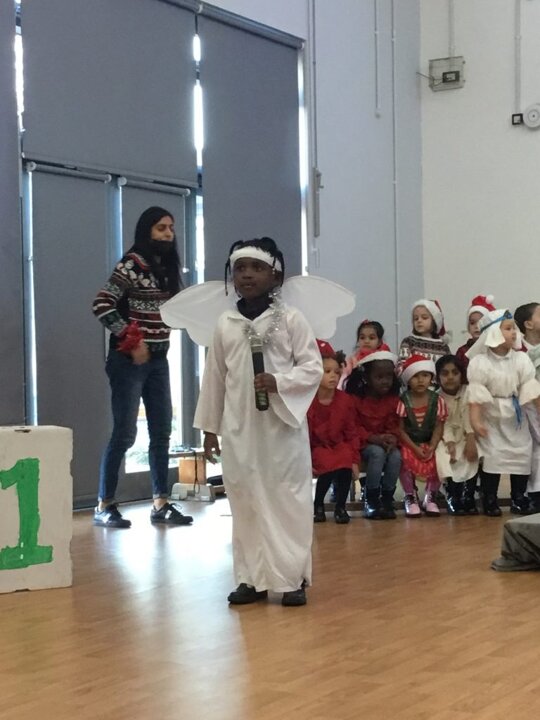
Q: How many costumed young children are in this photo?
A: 10